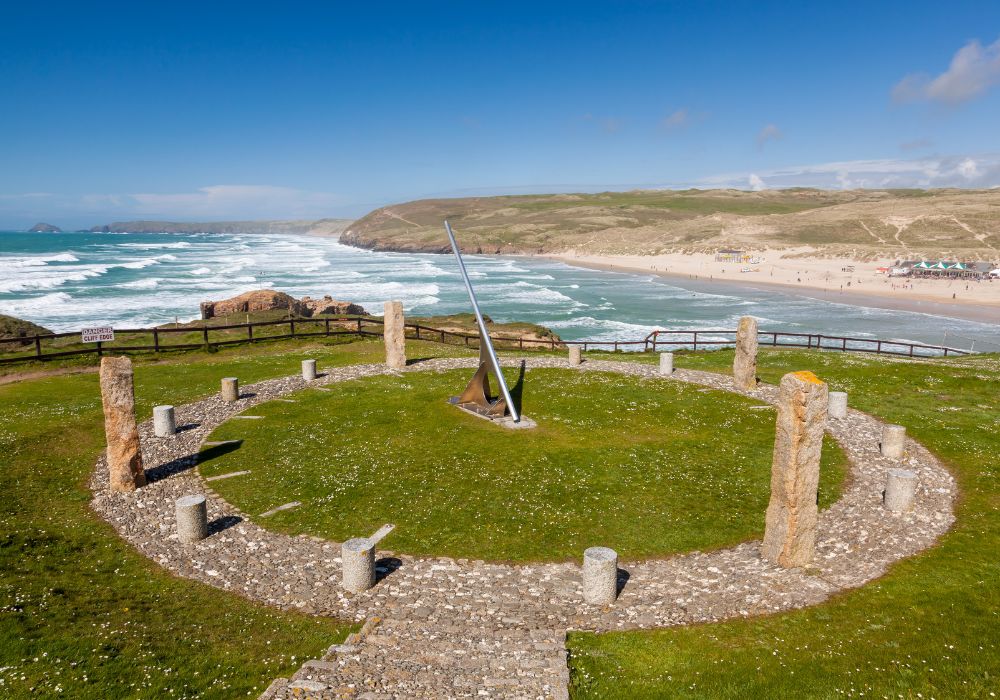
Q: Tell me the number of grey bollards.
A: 11